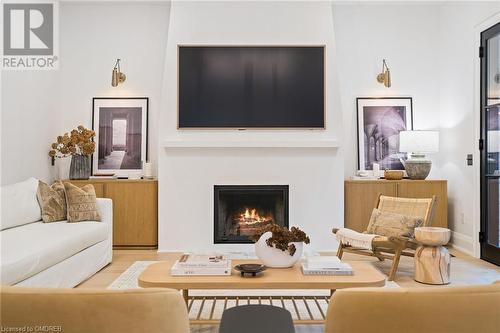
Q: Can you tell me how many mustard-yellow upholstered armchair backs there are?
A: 2